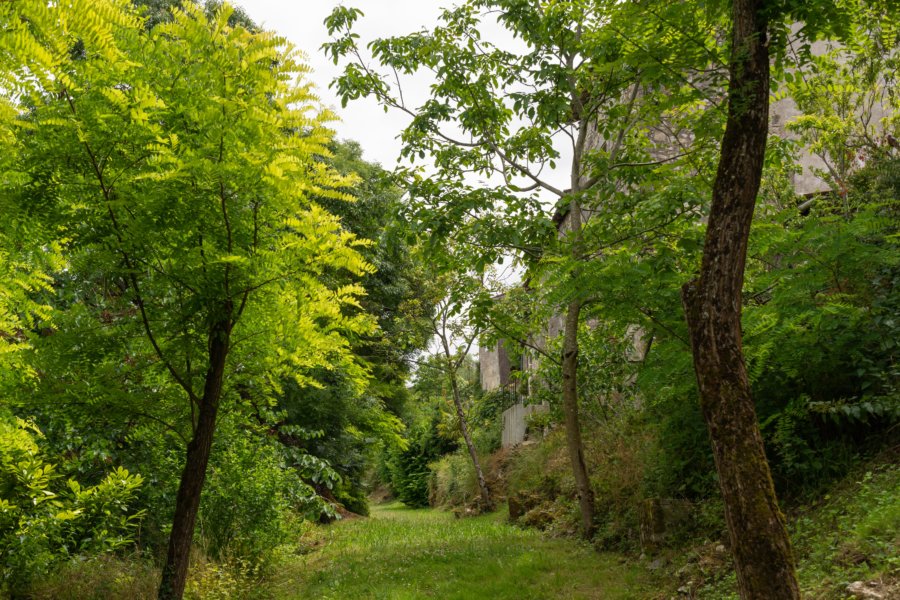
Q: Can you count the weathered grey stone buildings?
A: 1